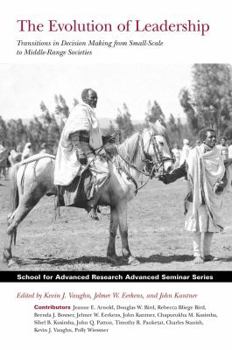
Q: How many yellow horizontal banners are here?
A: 0